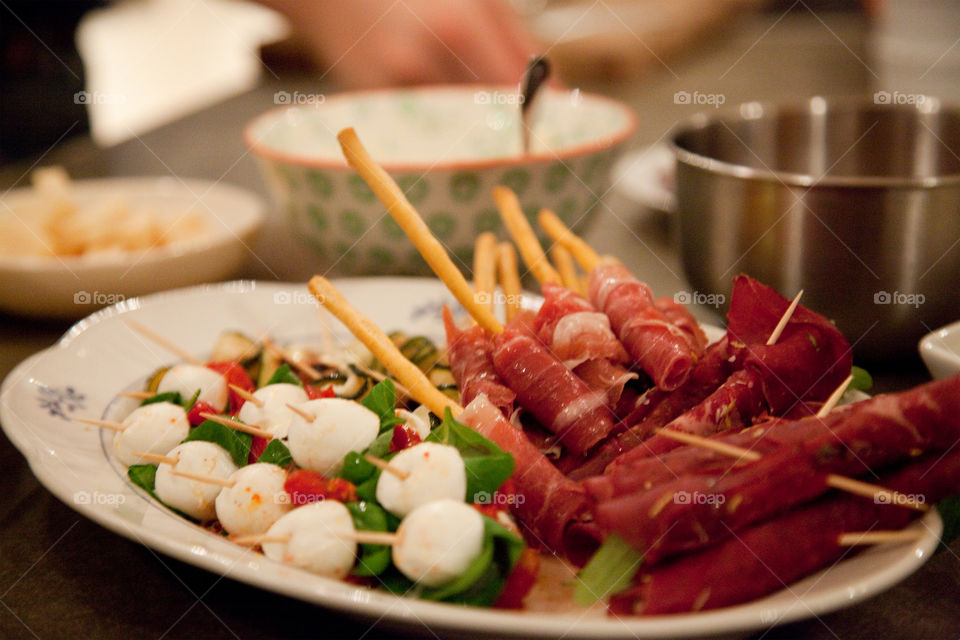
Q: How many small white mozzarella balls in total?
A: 9